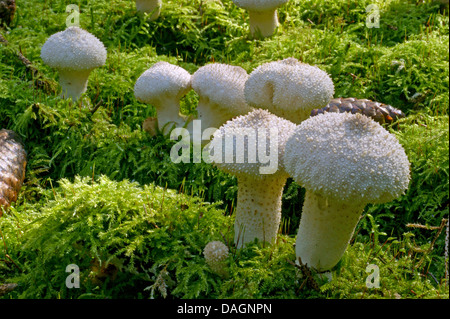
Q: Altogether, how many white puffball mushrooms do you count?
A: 9